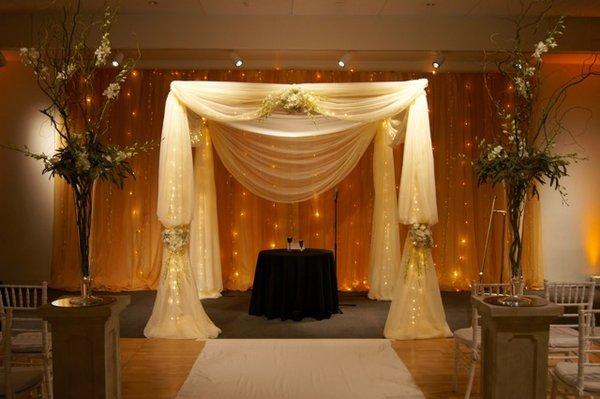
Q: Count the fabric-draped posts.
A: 4